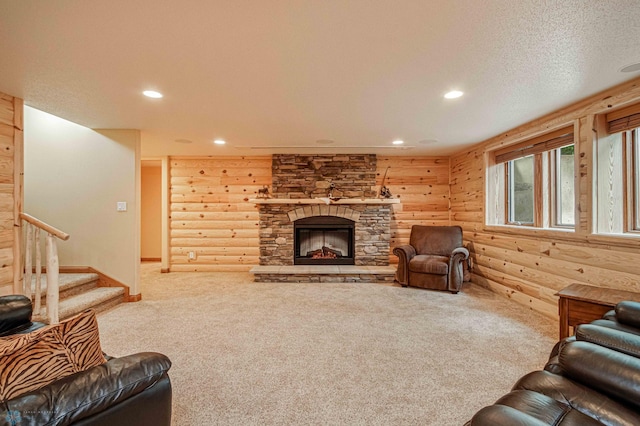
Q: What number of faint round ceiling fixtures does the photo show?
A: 4